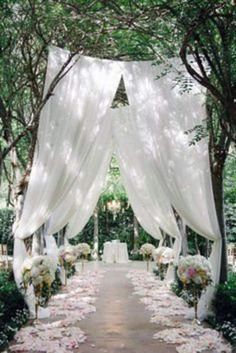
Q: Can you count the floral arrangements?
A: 6